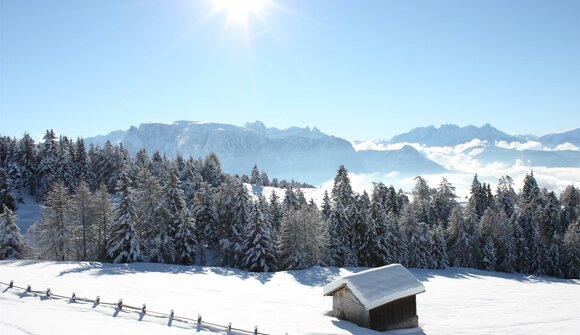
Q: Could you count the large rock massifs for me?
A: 2